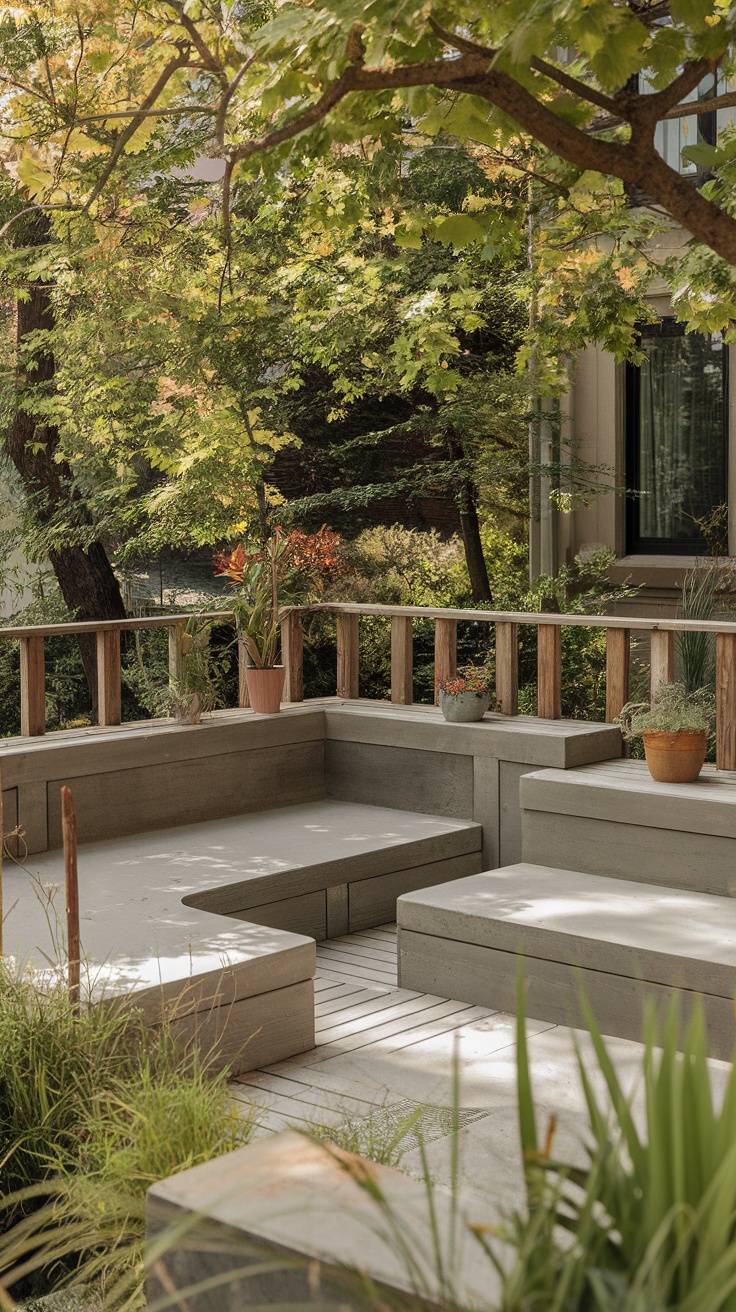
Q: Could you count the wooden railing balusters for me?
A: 13